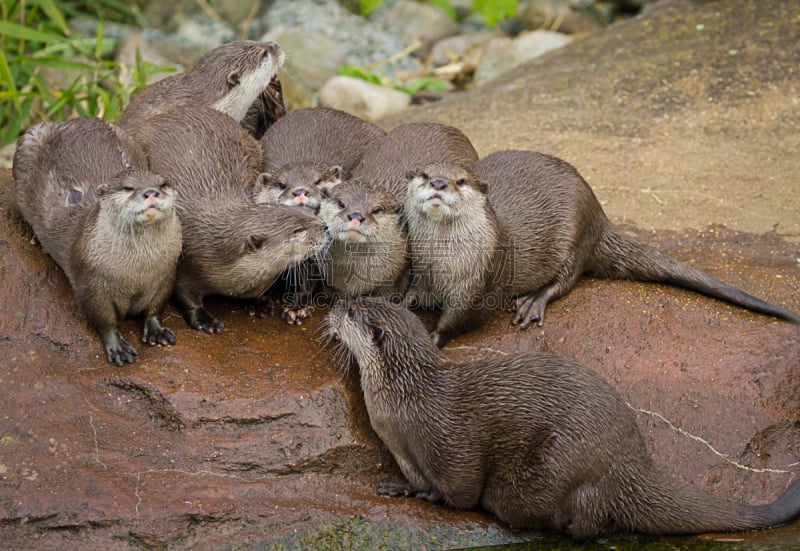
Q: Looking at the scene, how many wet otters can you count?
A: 7